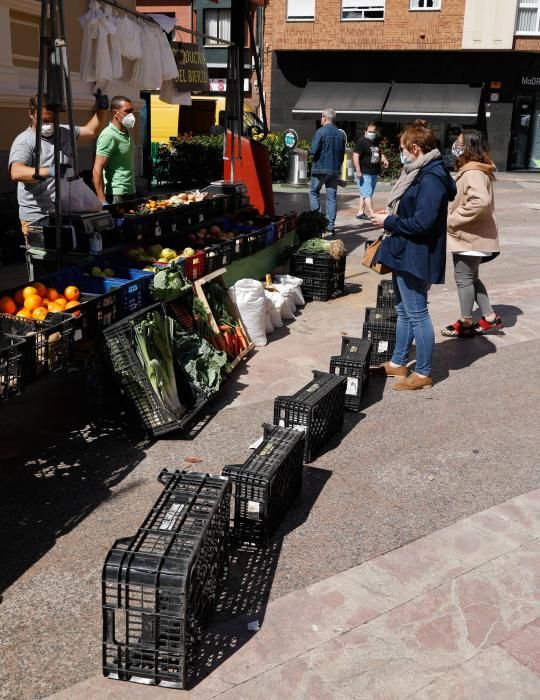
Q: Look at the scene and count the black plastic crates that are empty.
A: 6